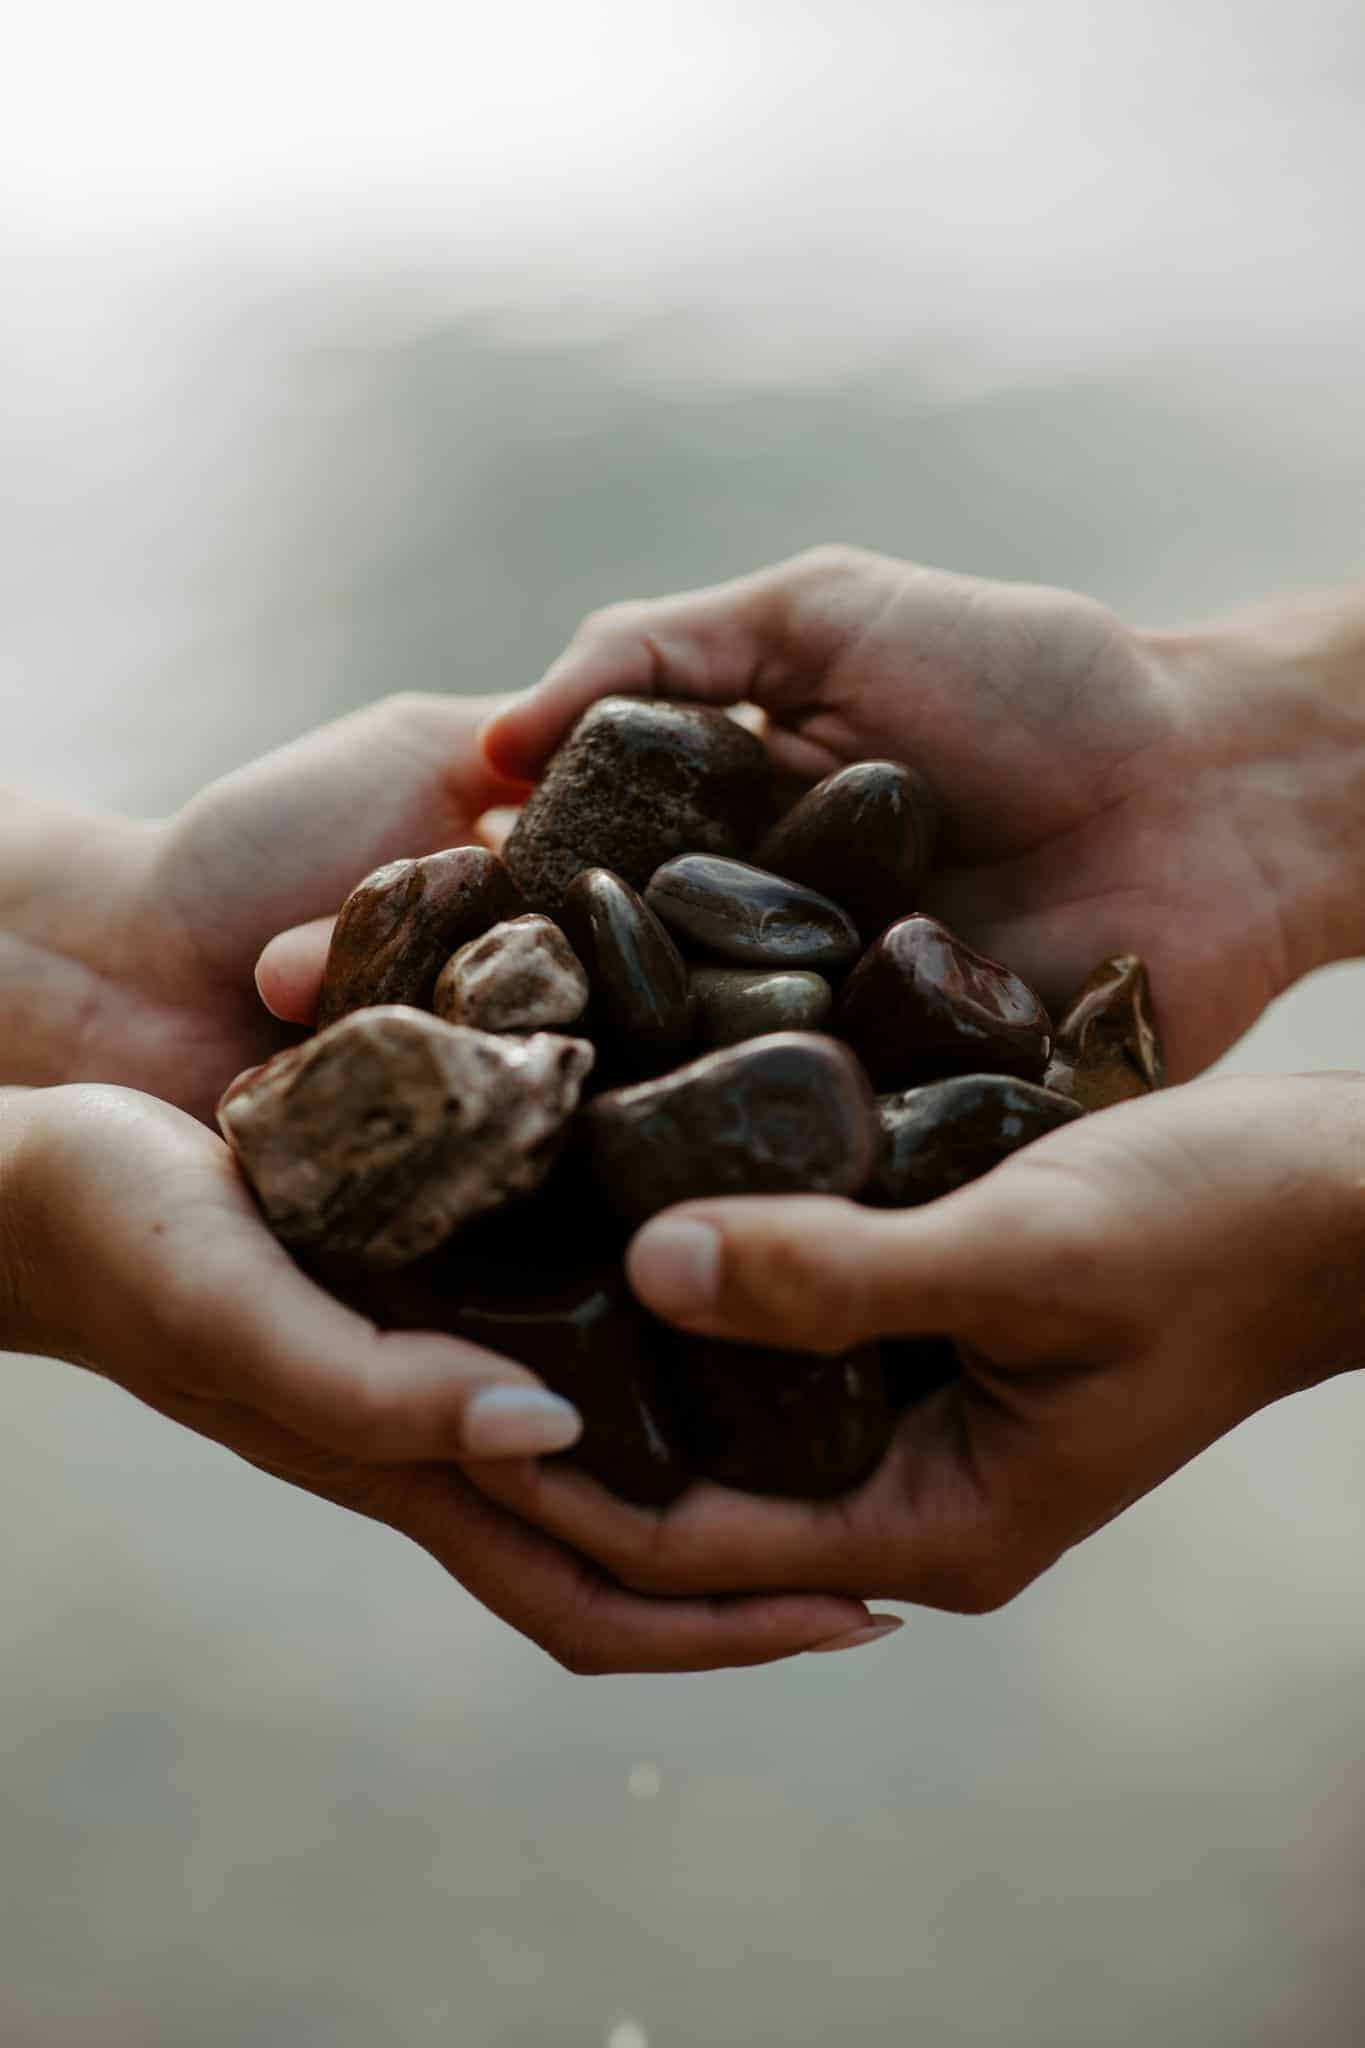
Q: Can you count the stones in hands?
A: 14